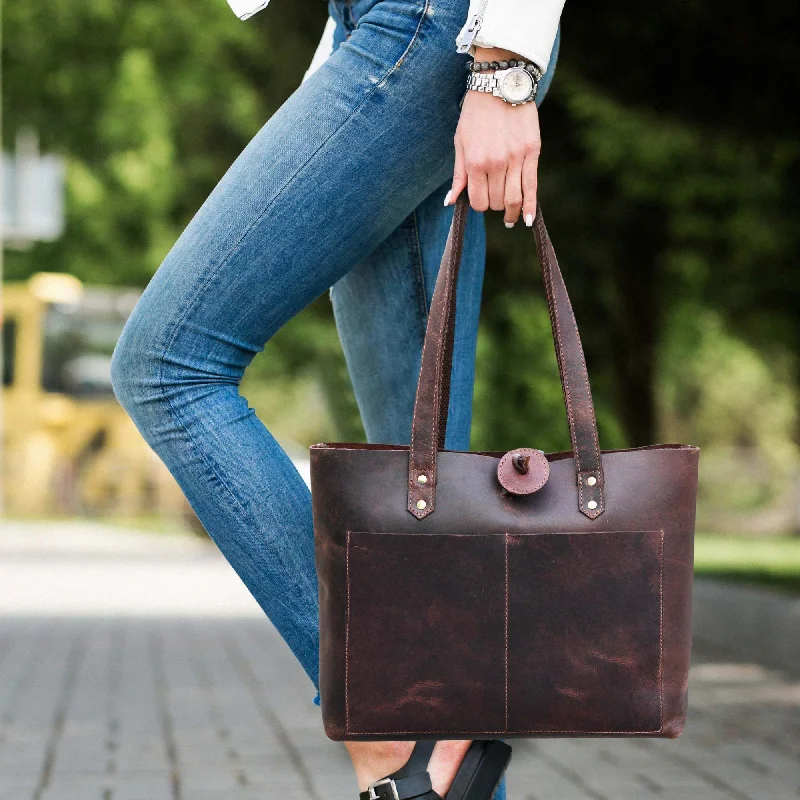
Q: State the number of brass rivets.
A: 4